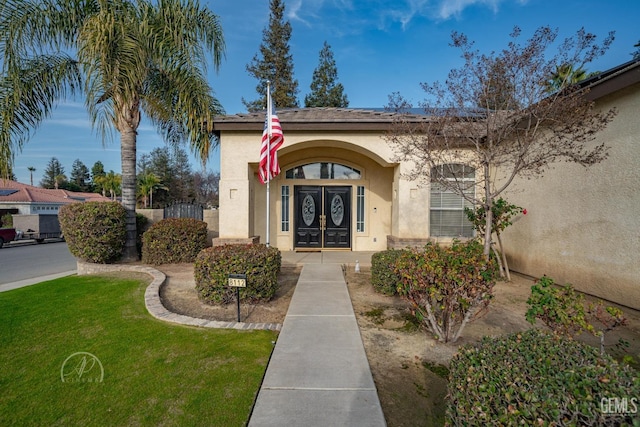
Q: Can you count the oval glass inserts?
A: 2